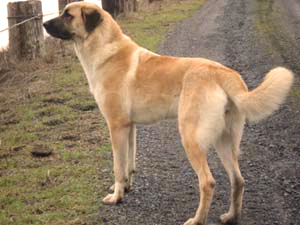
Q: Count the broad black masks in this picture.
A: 1